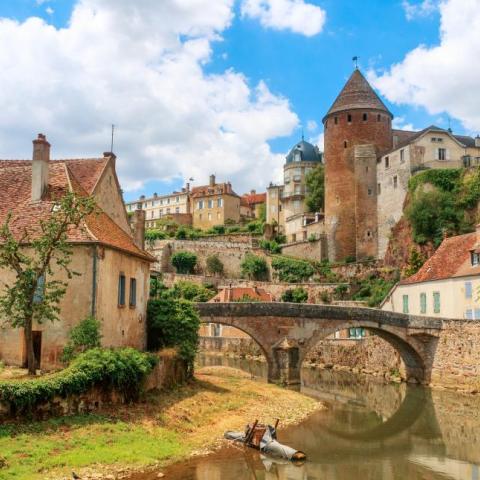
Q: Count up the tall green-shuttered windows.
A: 3